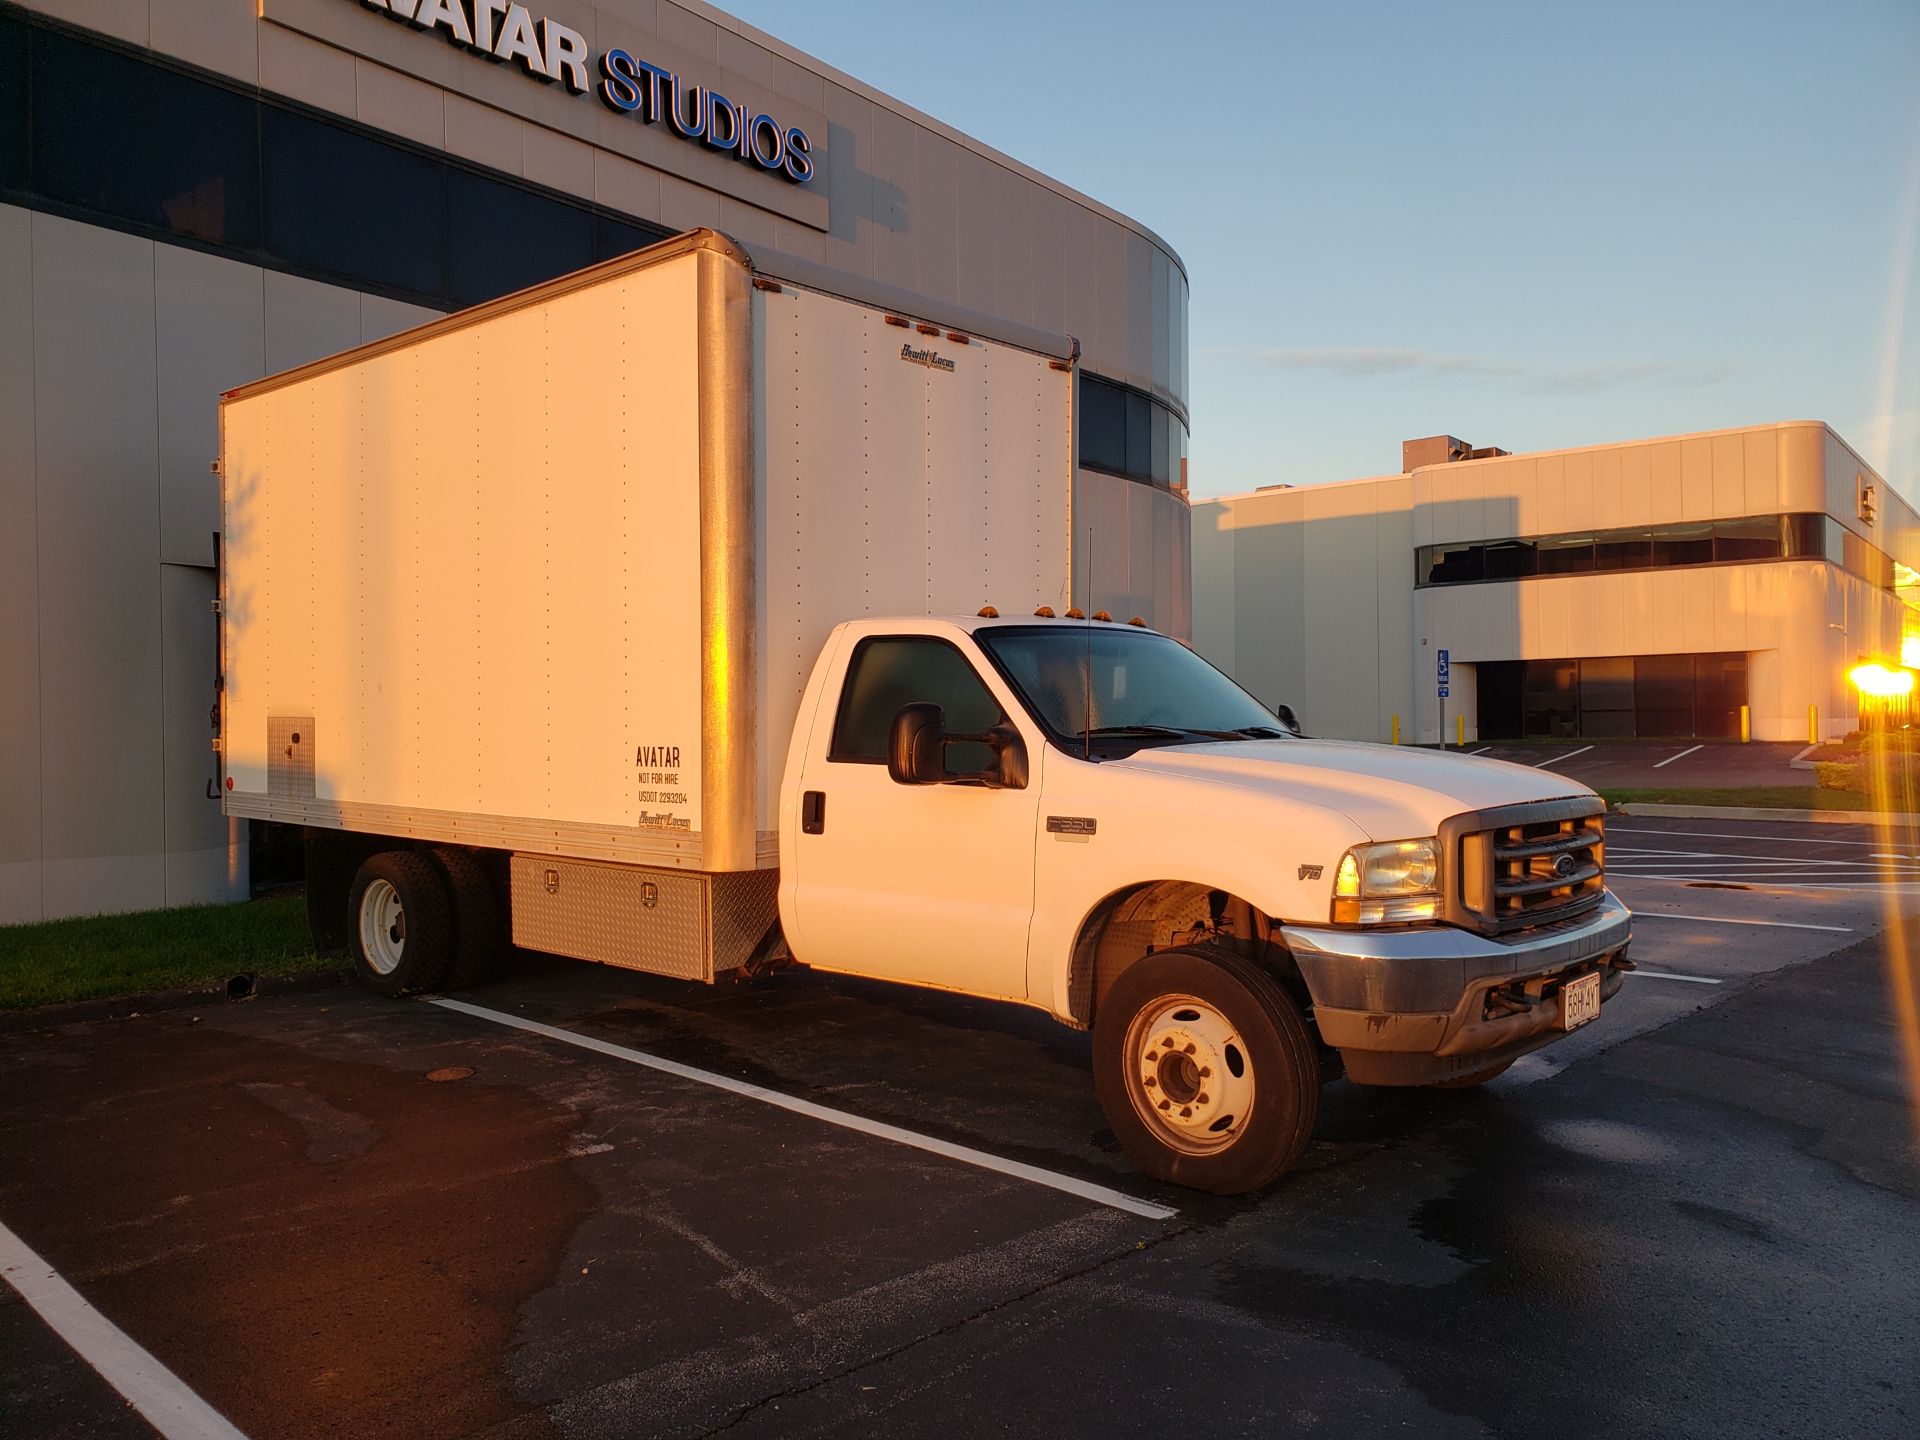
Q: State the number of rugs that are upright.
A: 0